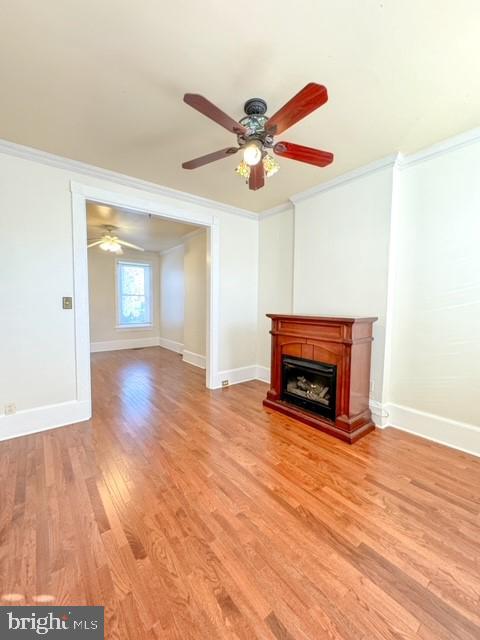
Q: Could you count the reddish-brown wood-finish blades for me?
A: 5